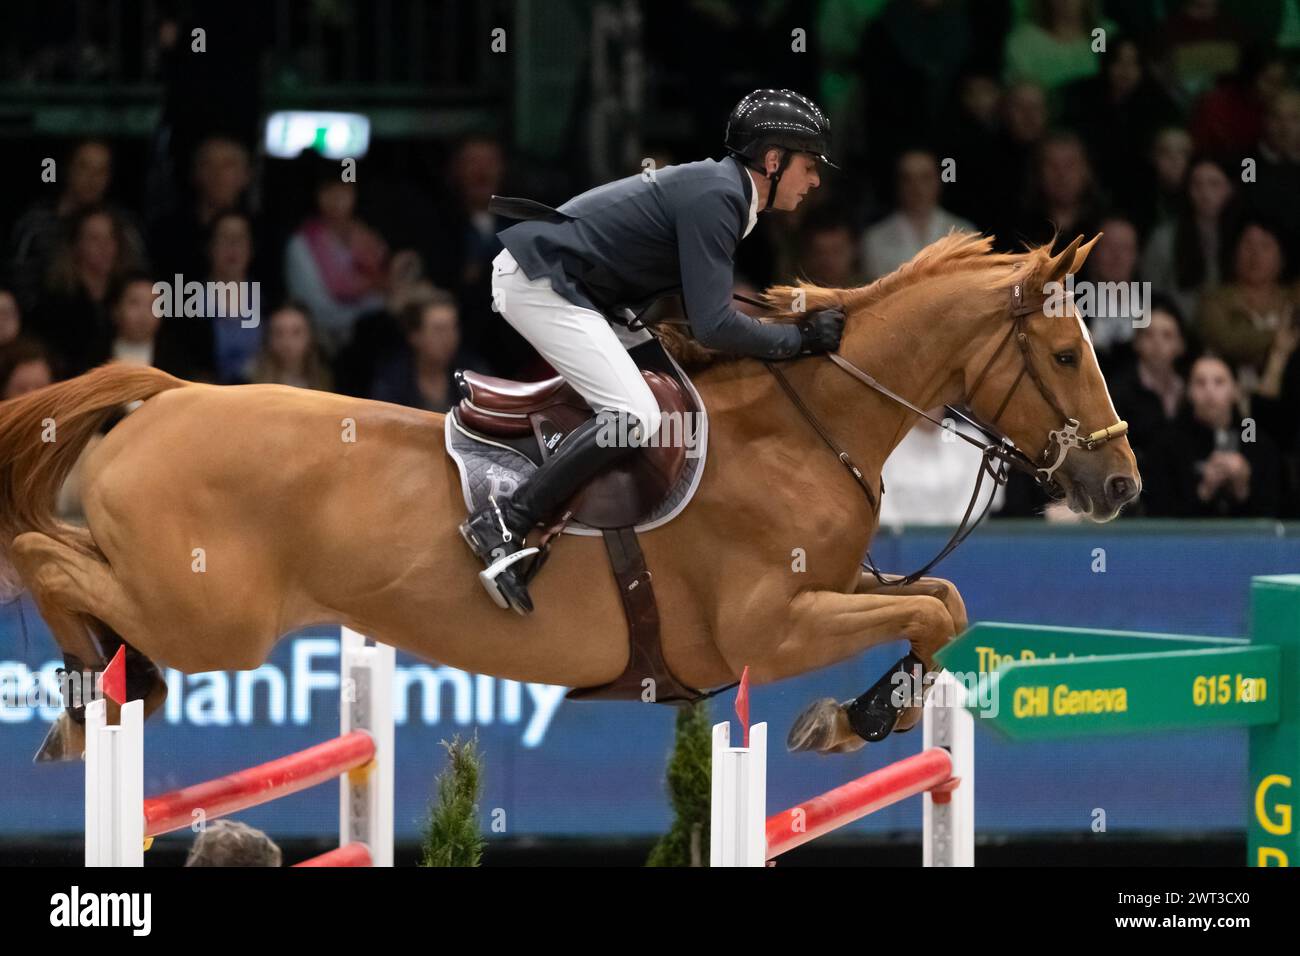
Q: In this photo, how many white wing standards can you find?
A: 4